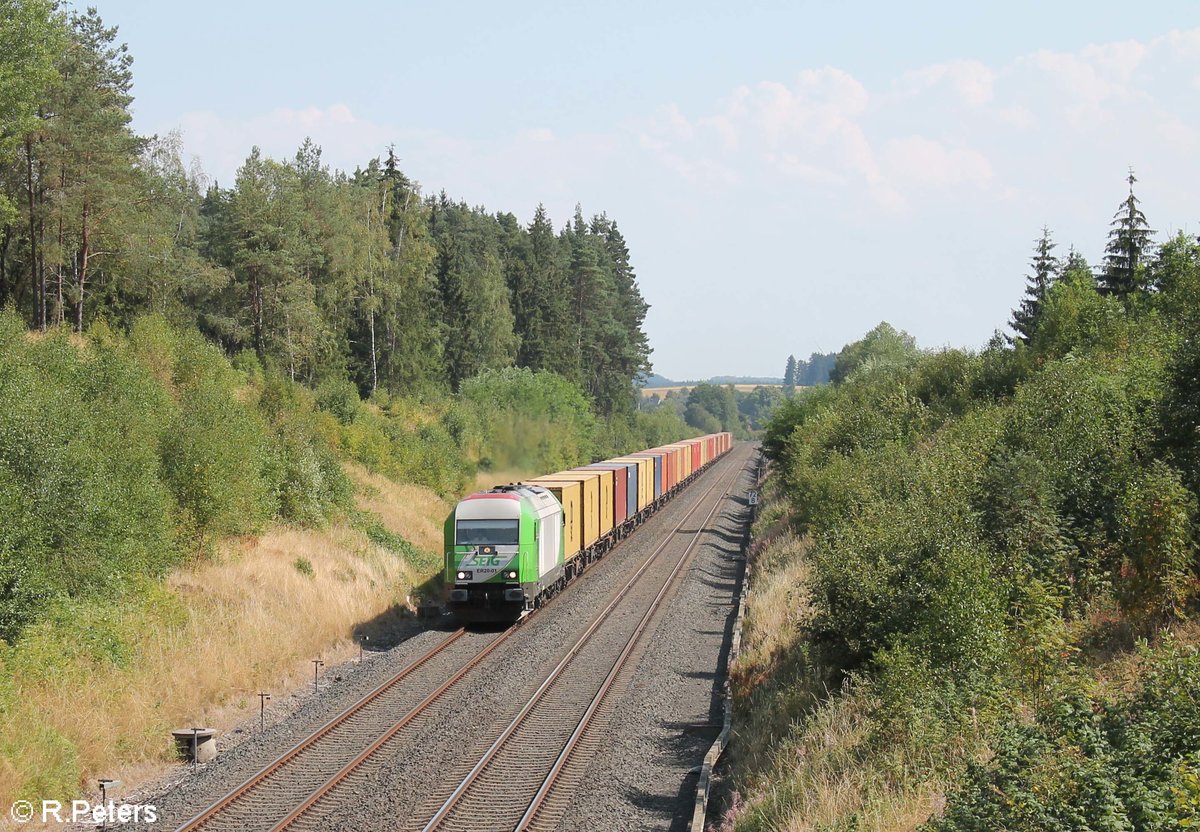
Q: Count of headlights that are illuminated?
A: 3